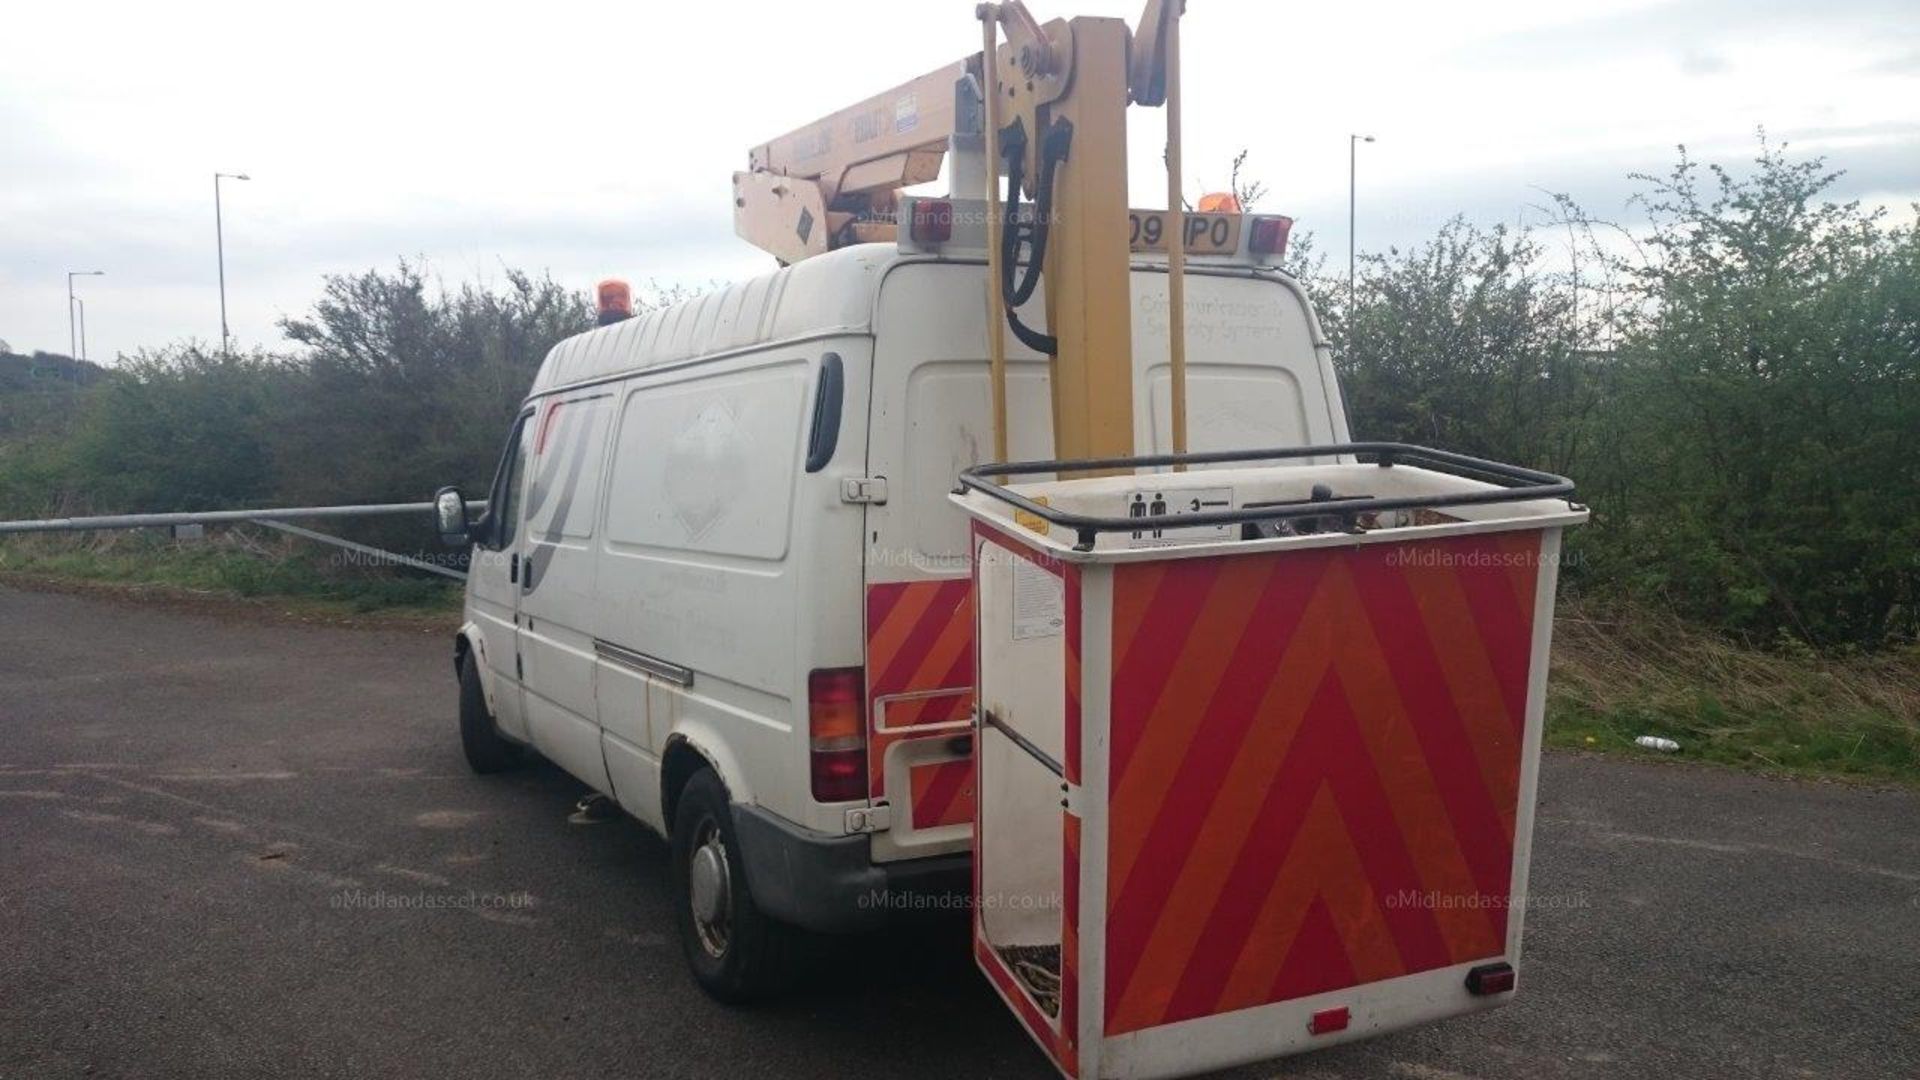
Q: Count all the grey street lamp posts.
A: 4